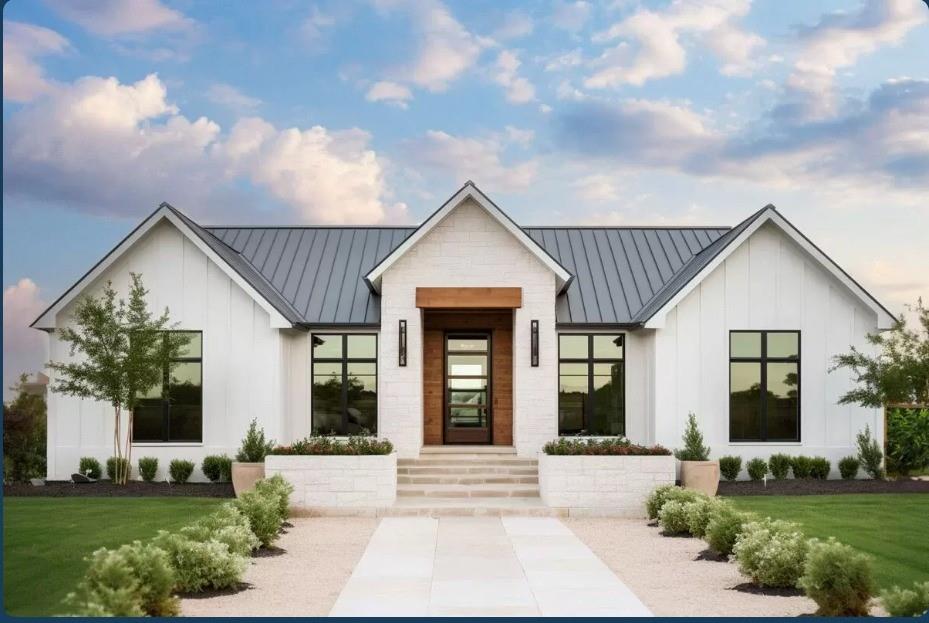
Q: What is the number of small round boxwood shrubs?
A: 11